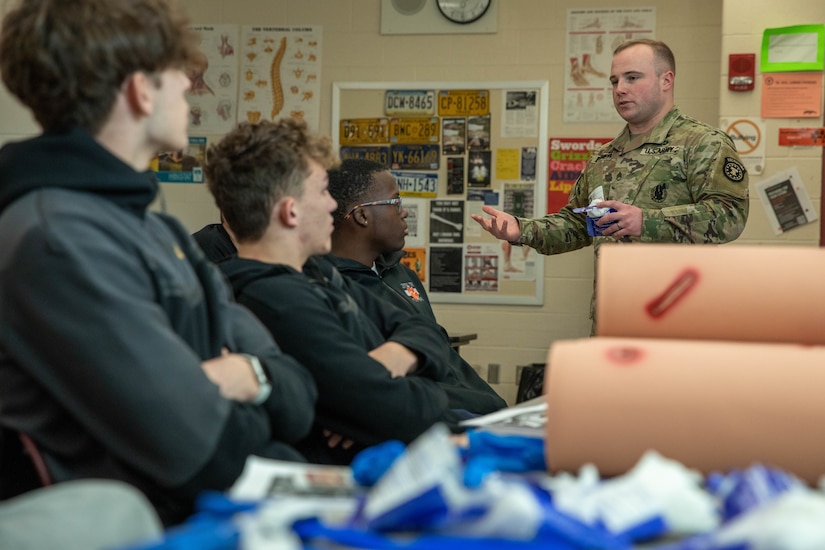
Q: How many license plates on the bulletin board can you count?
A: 7